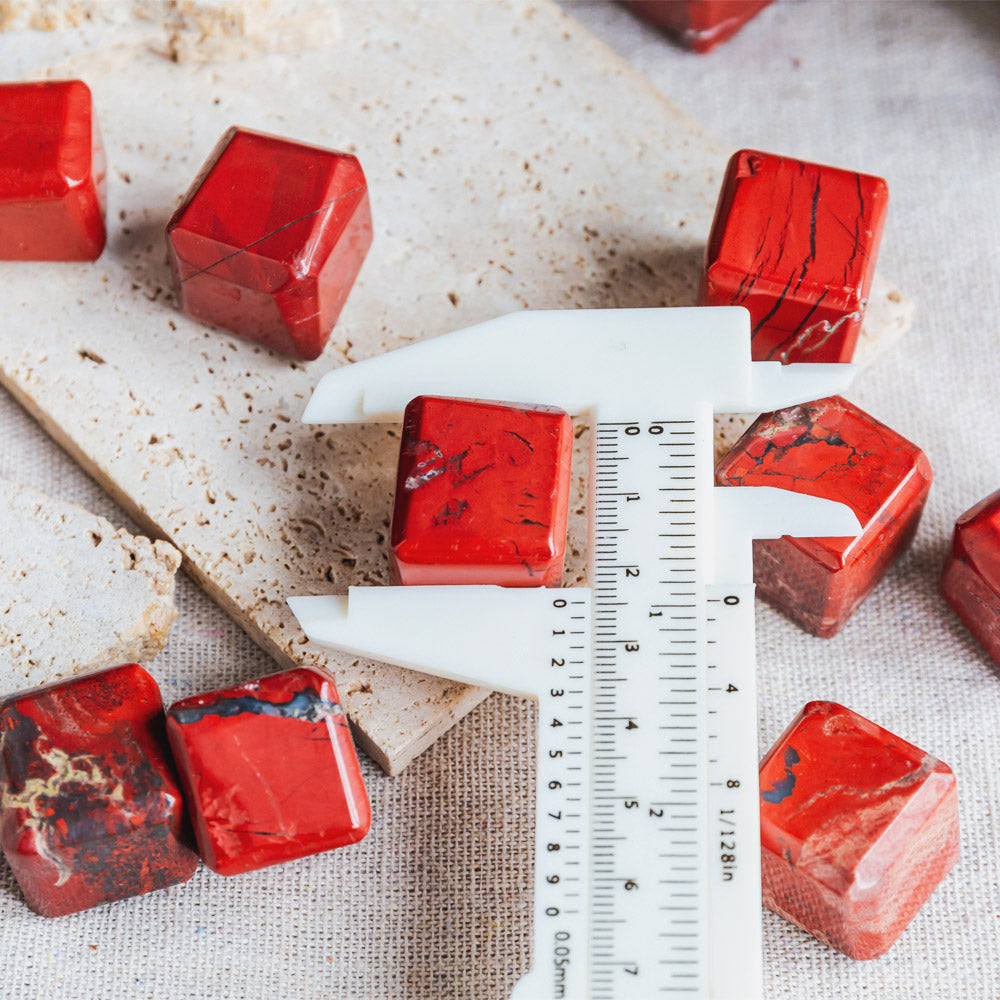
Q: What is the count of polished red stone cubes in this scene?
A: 10